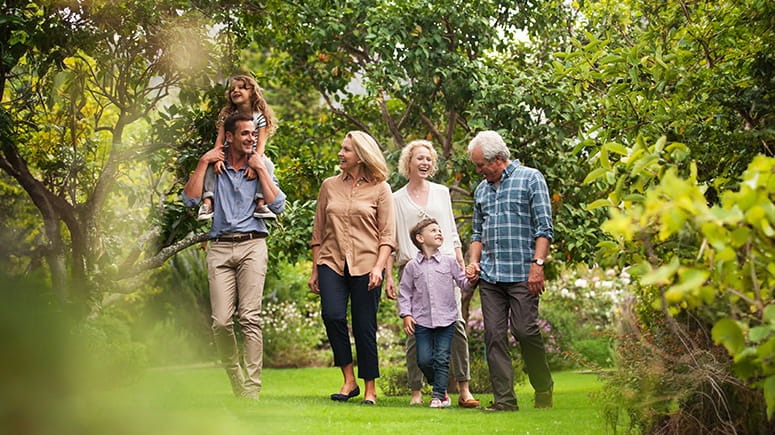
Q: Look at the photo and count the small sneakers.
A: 4